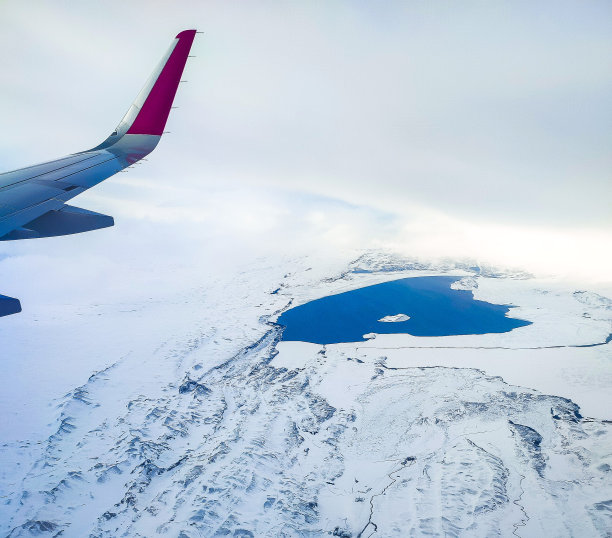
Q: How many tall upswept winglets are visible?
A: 1